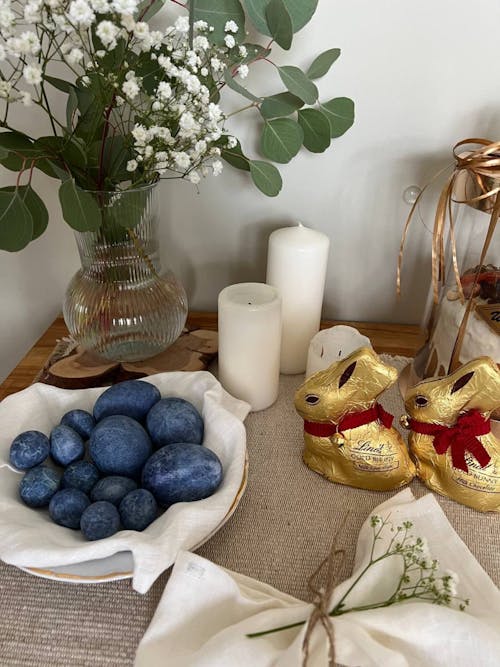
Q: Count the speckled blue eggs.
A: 13